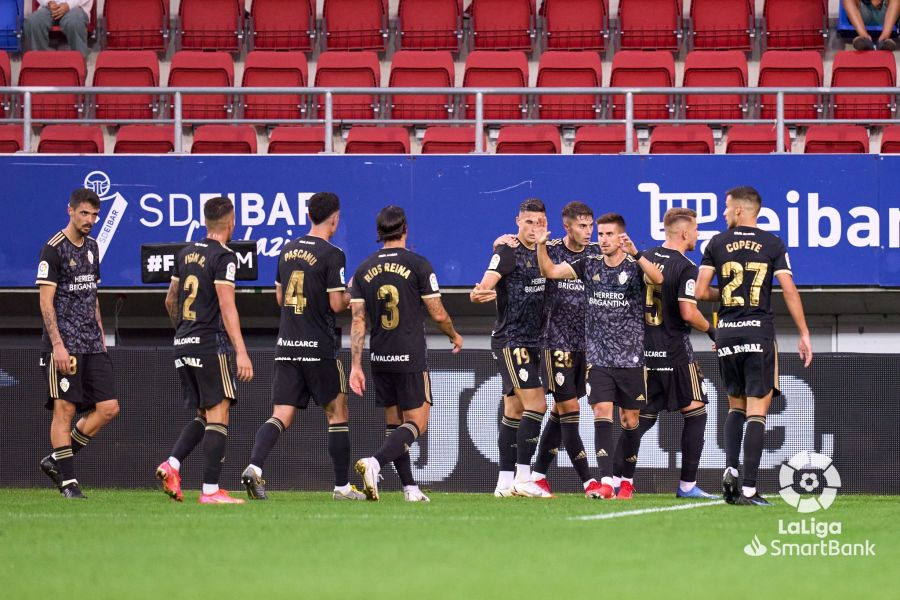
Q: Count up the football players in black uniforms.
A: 9